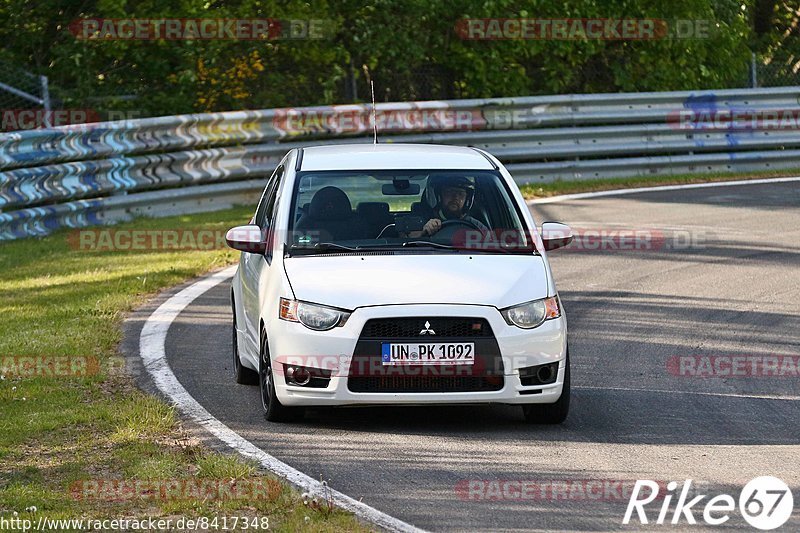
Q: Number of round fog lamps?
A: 2